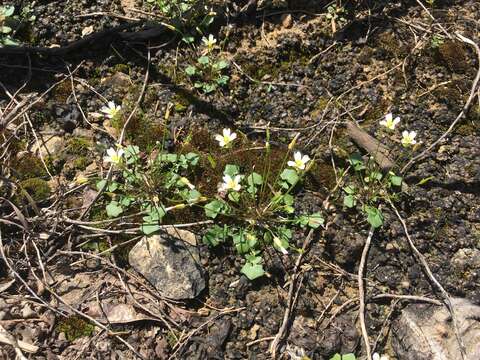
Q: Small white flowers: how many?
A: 8